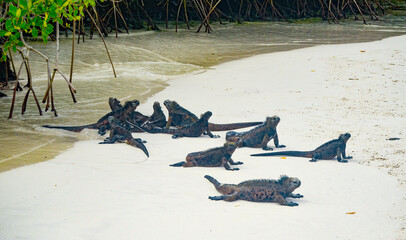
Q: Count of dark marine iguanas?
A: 10